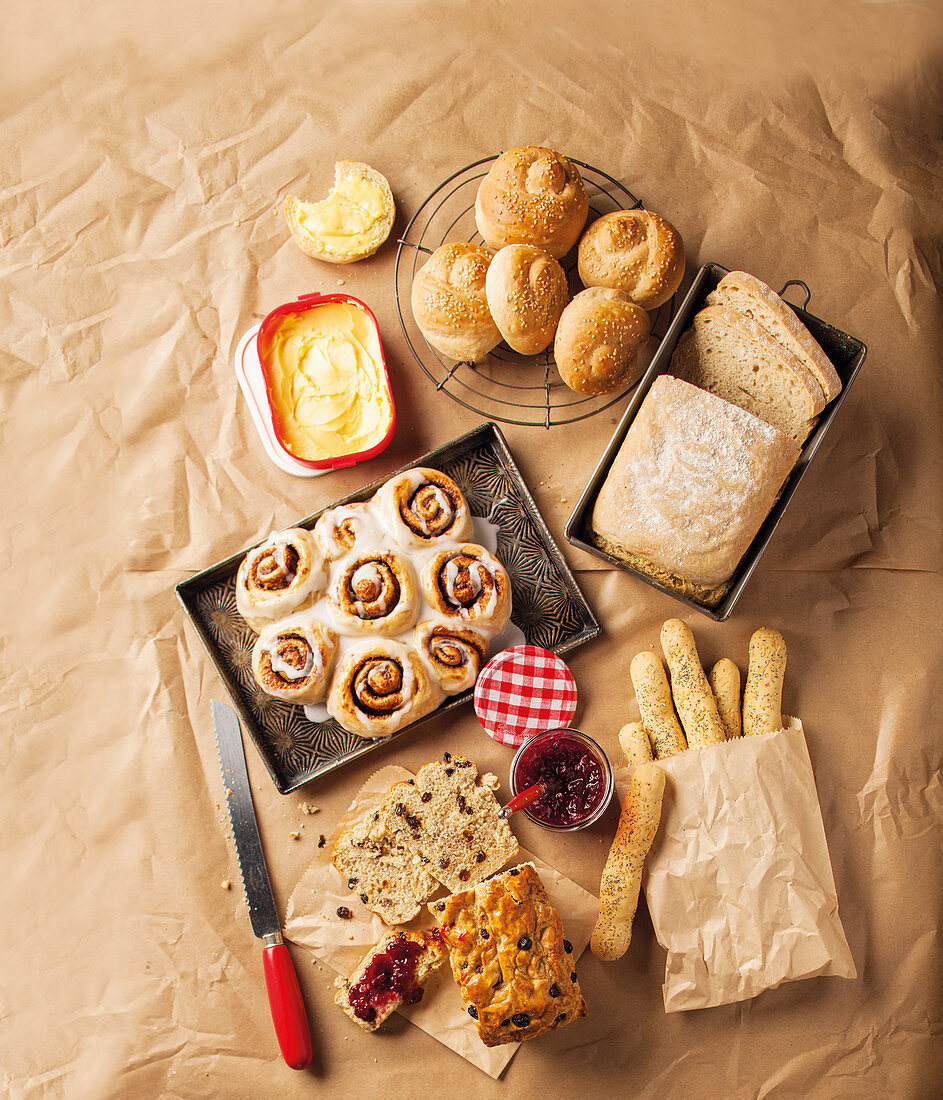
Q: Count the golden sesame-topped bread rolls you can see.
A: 5